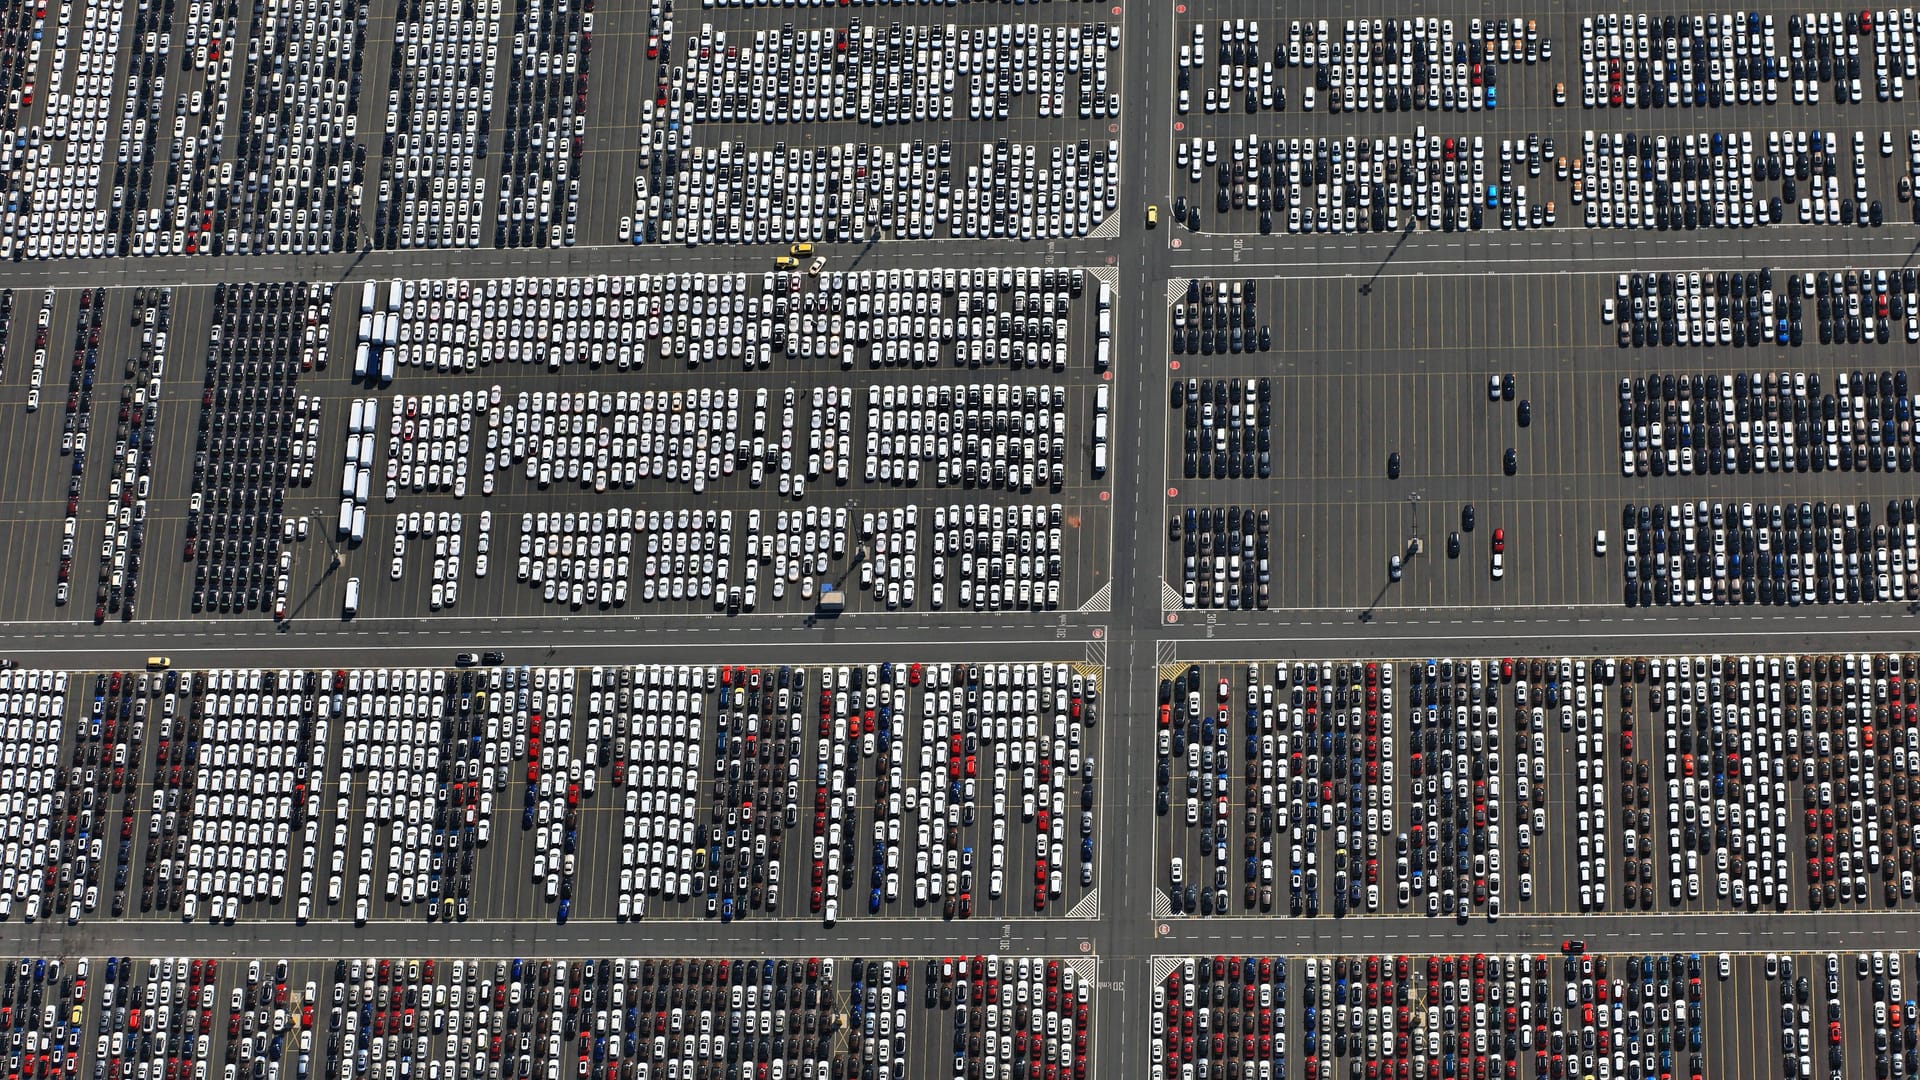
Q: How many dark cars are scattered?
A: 6